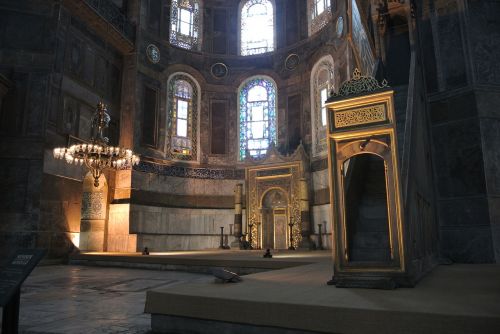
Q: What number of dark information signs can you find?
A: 1